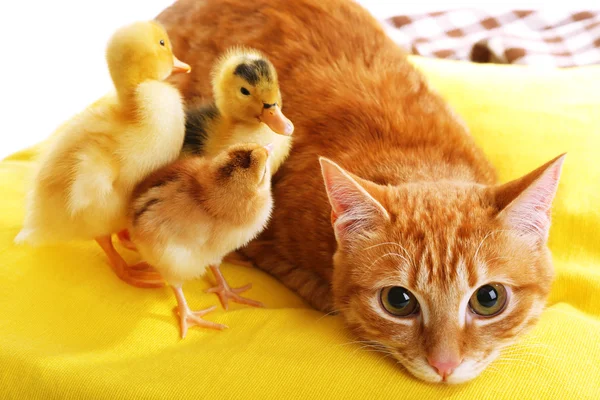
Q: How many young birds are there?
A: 3